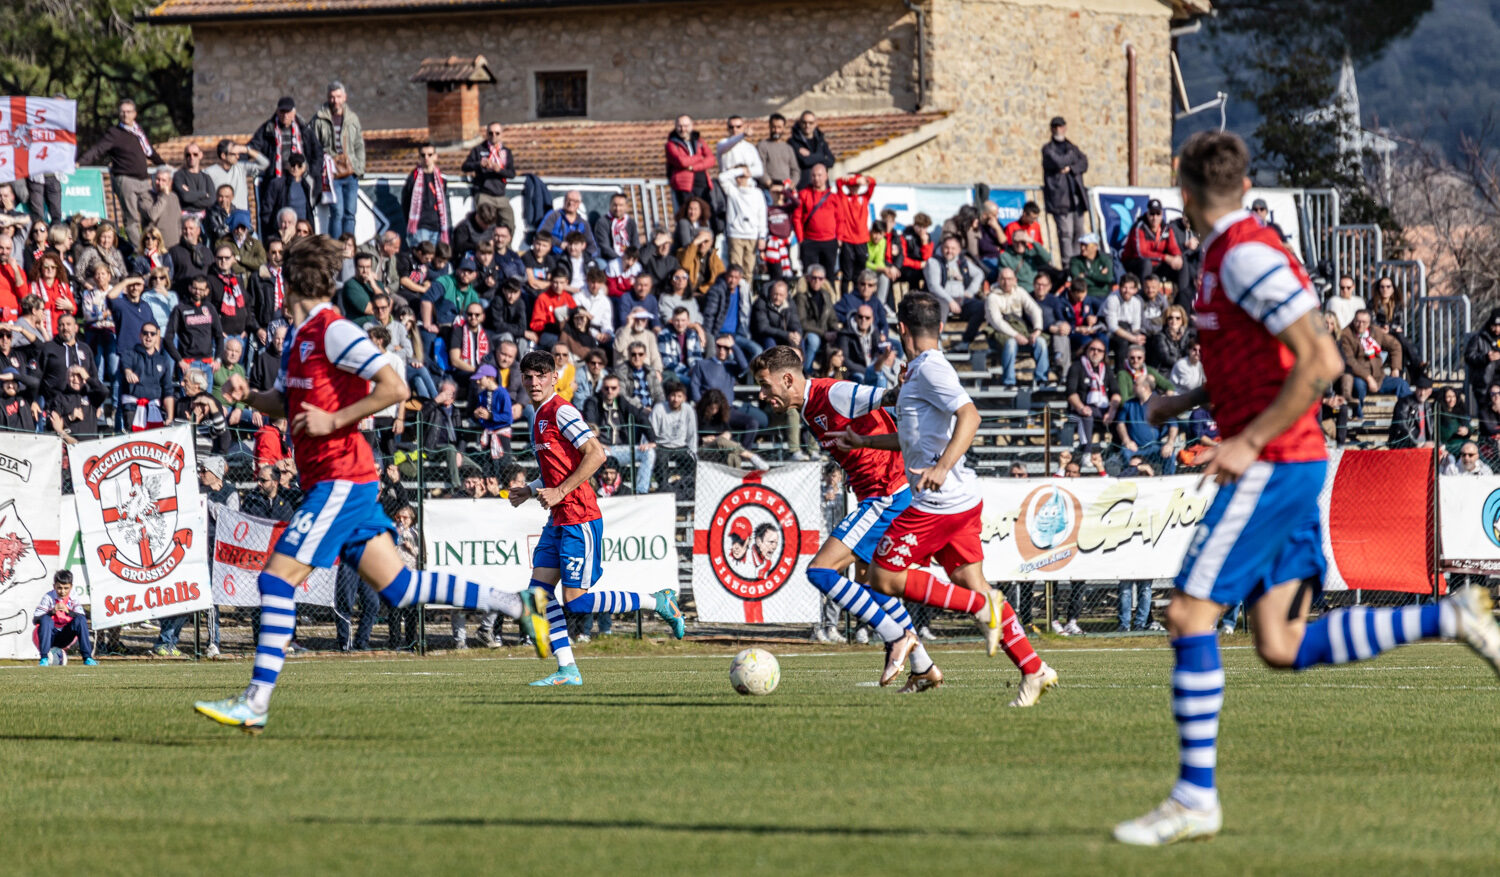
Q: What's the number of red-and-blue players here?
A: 4